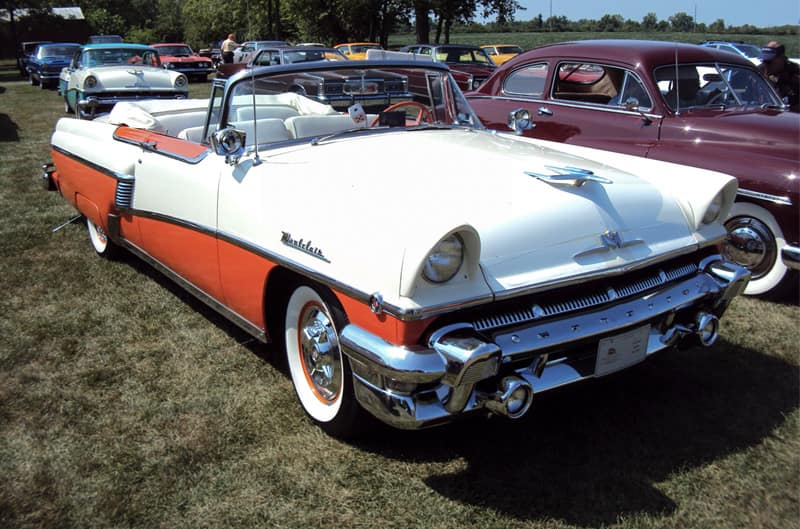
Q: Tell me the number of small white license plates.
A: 1